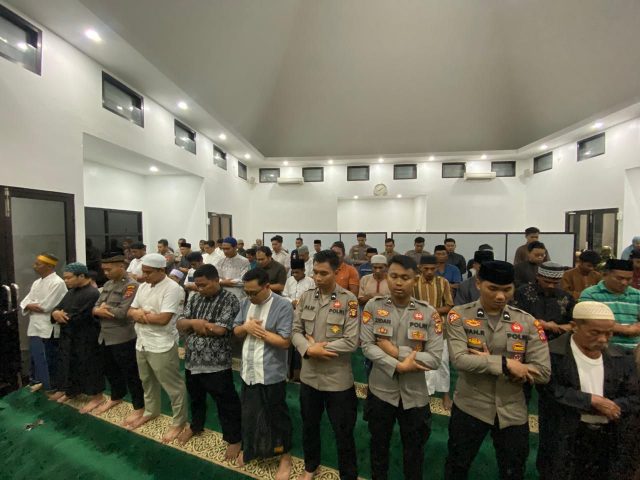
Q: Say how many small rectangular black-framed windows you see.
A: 13